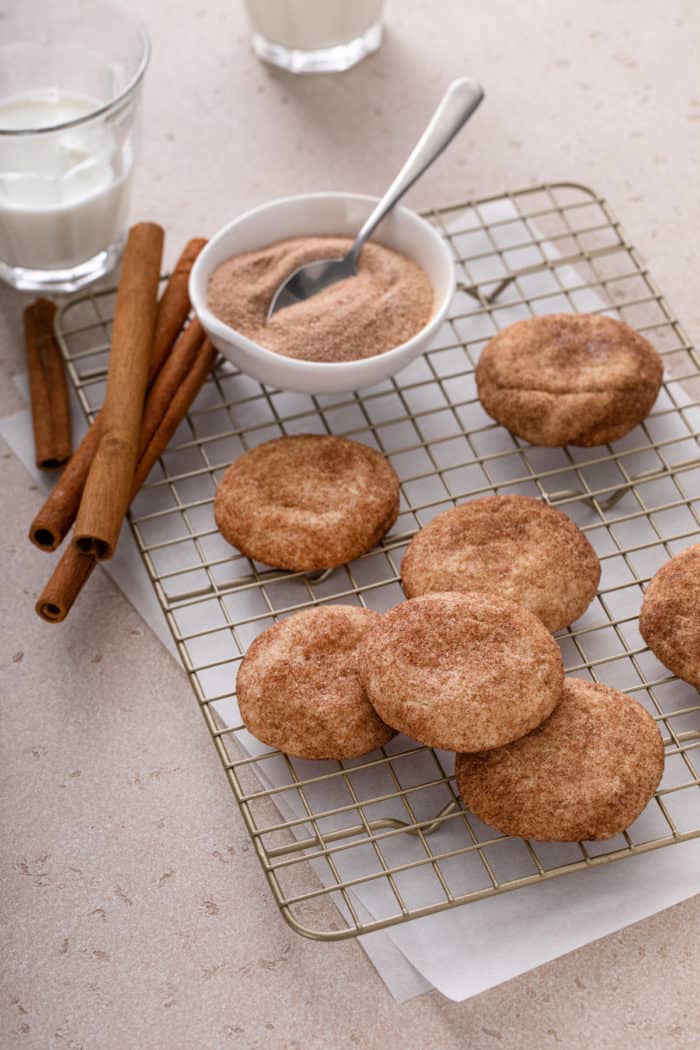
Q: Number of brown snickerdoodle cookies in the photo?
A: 7